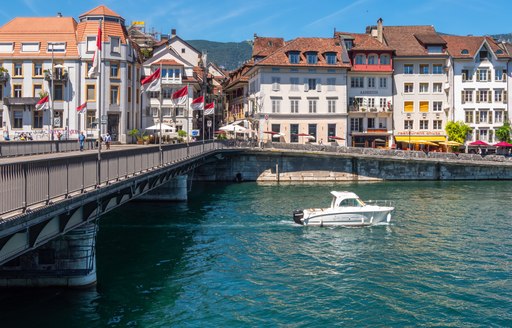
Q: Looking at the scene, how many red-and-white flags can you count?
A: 7